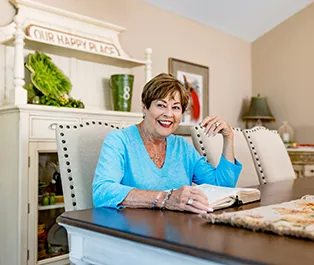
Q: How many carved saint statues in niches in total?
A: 0